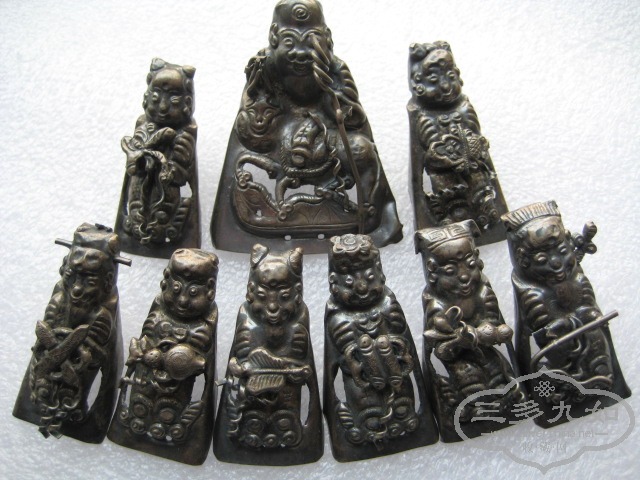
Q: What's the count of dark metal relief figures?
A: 9